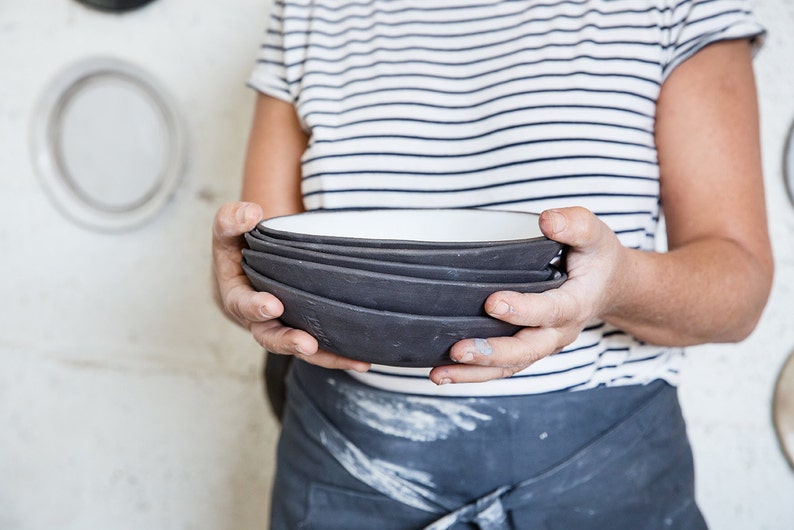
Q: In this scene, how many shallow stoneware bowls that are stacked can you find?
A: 5